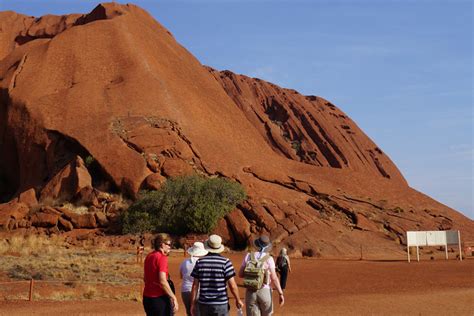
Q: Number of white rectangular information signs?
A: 1